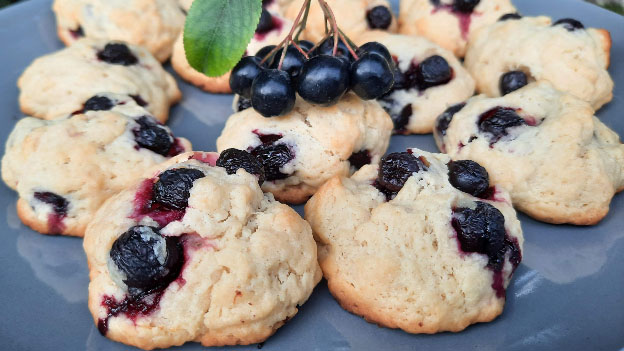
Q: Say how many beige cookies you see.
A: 12